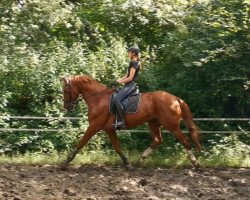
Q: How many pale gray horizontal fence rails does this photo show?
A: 2